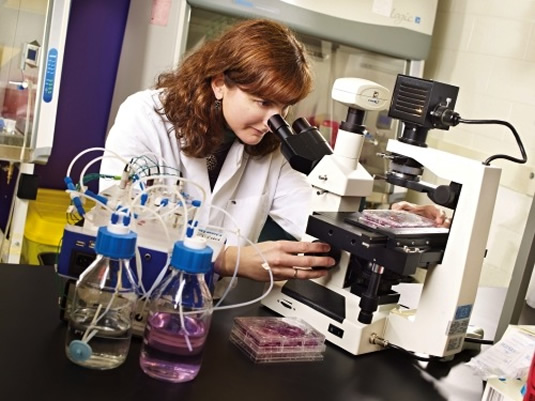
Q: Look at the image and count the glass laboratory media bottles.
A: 2